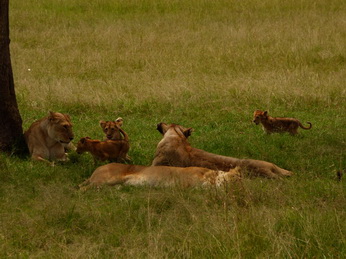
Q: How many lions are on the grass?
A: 6